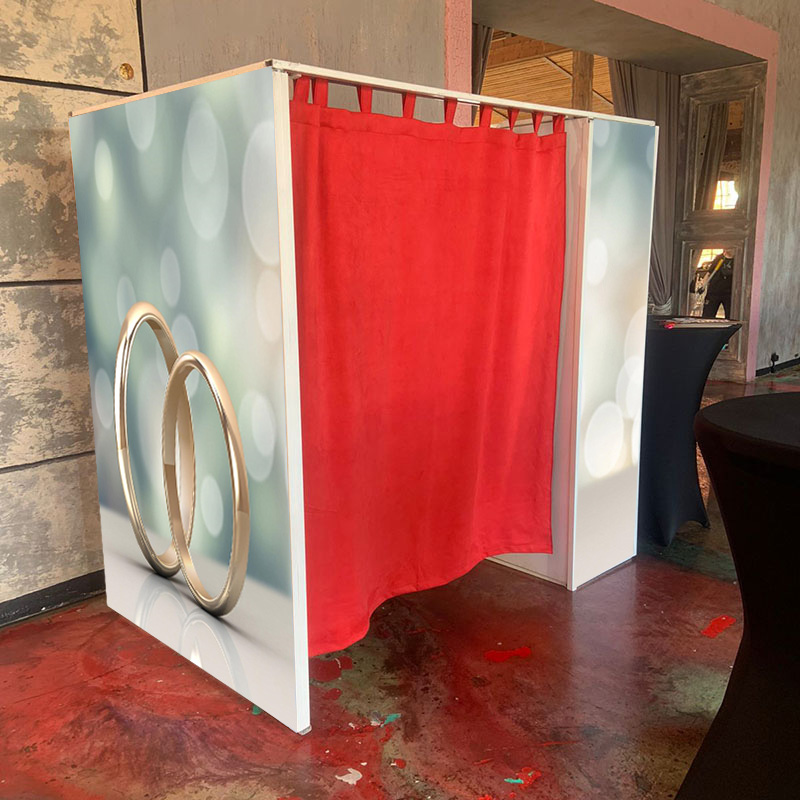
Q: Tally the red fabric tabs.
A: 9